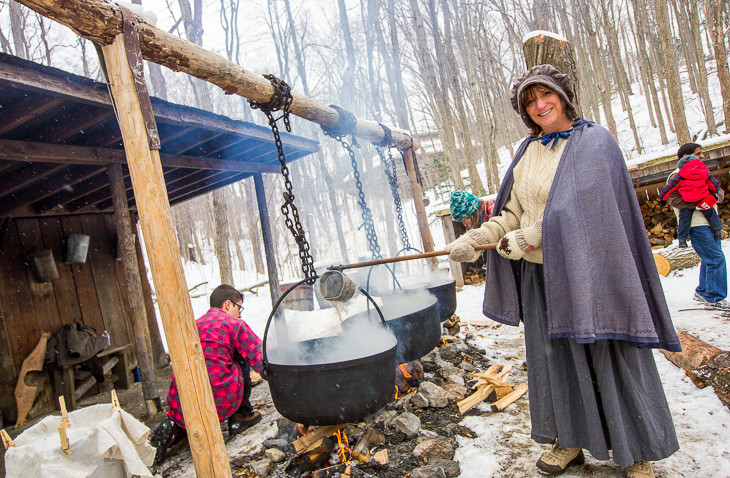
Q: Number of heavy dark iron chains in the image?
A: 3